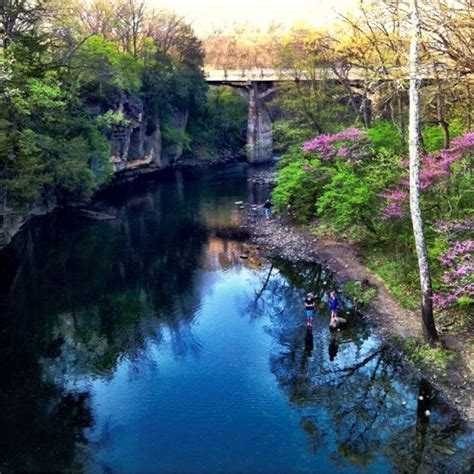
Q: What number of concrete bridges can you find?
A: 1